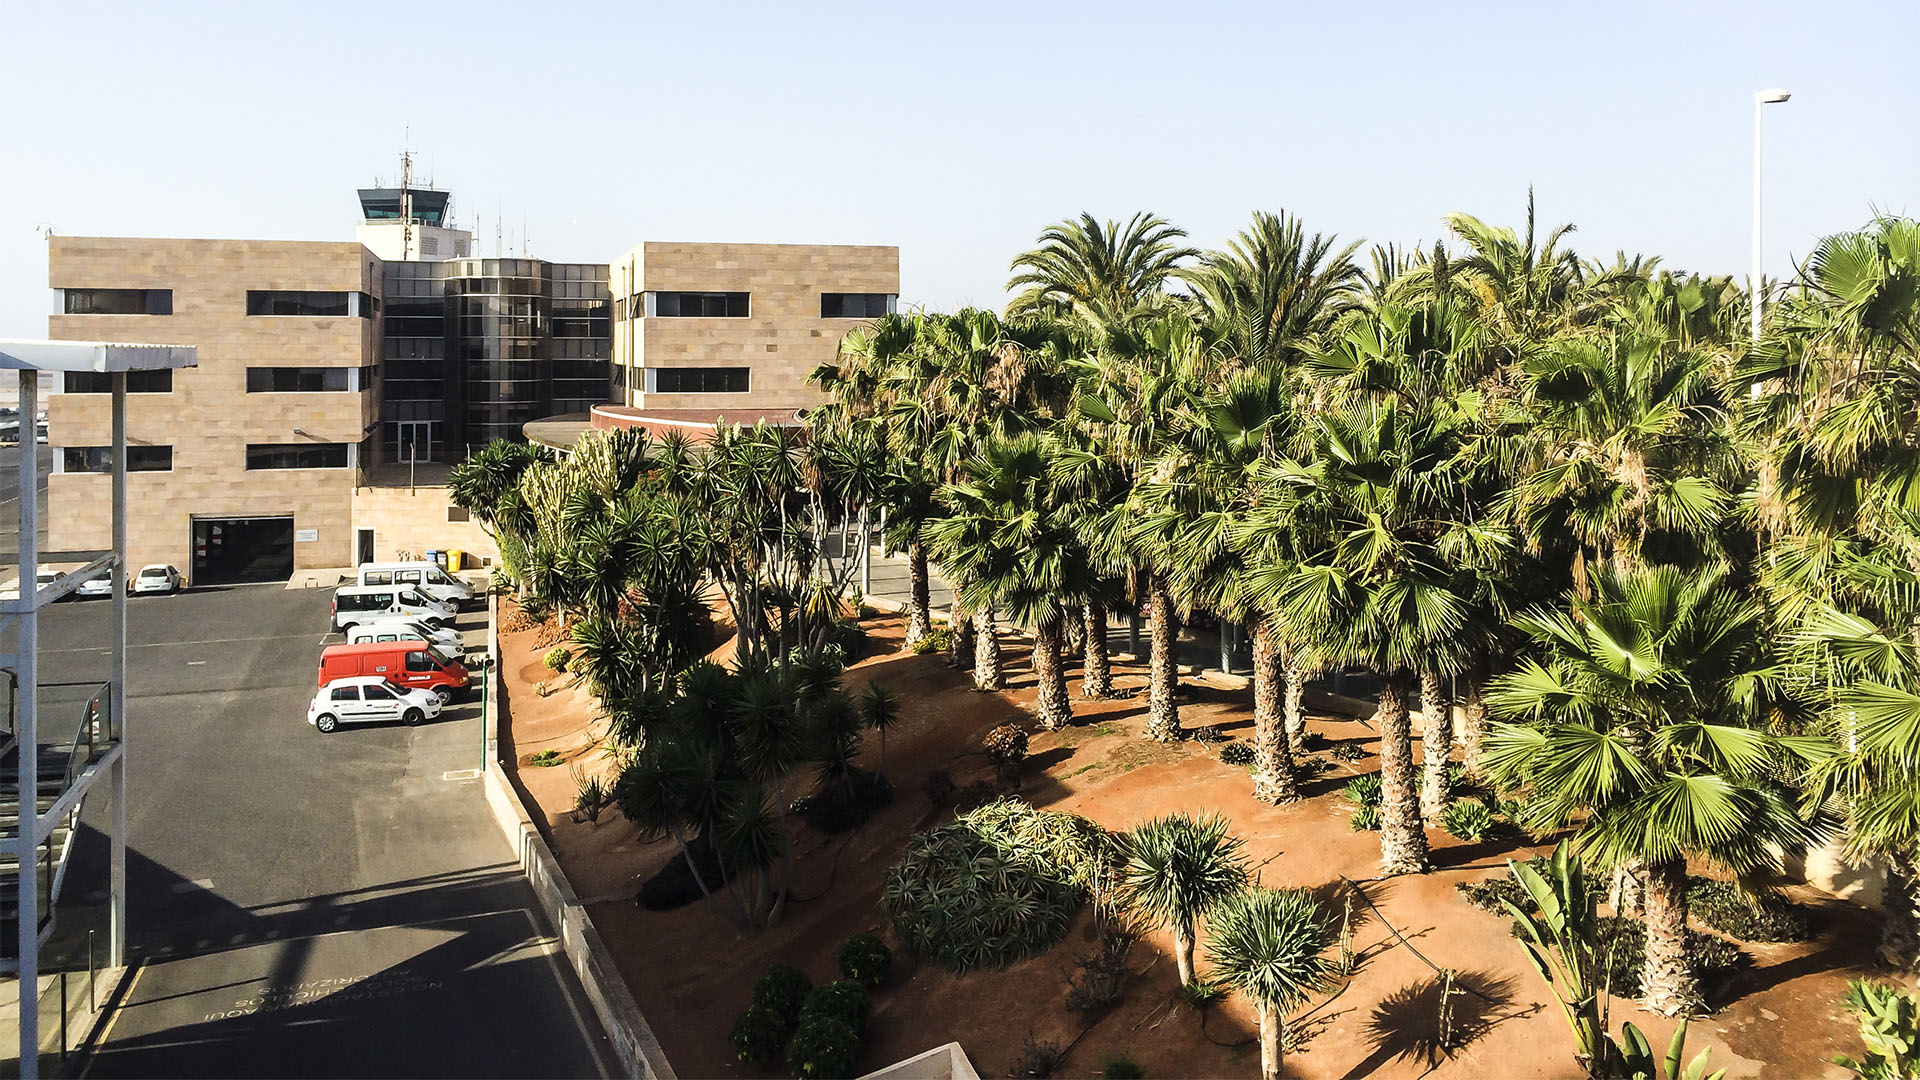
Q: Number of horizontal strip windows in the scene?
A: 9